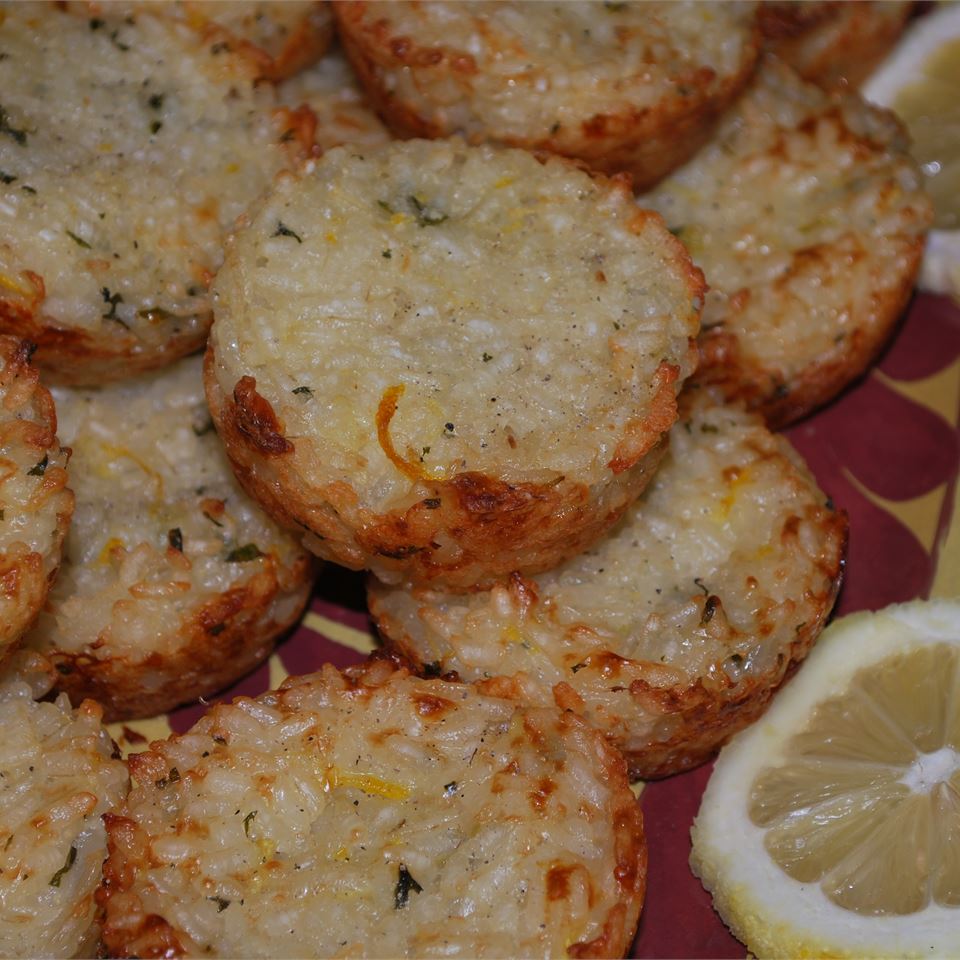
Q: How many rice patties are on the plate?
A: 12